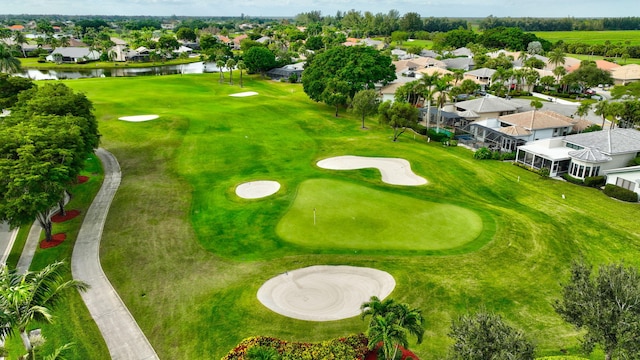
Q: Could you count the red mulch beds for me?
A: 4